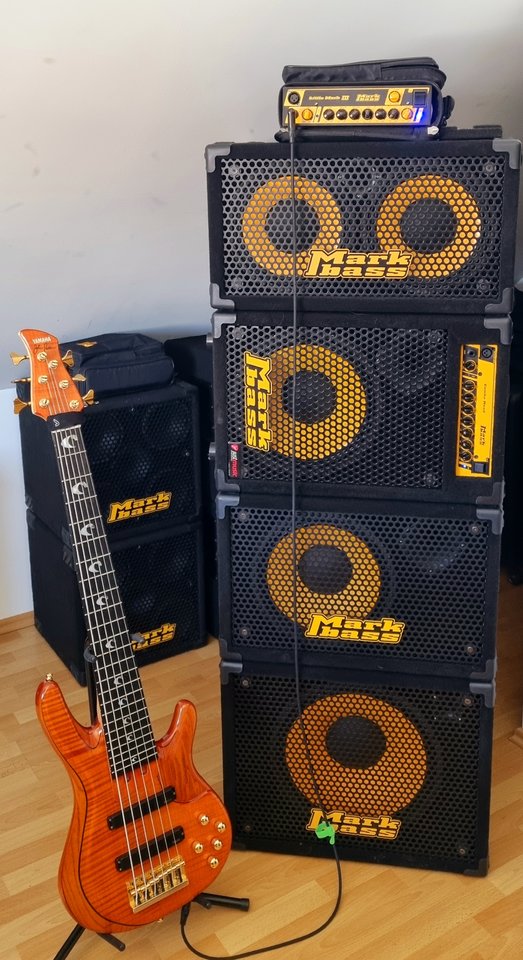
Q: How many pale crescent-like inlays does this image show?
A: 11